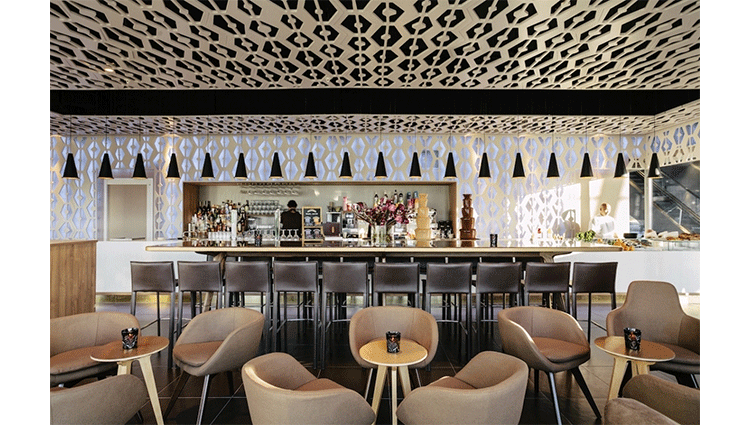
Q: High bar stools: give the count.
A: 10